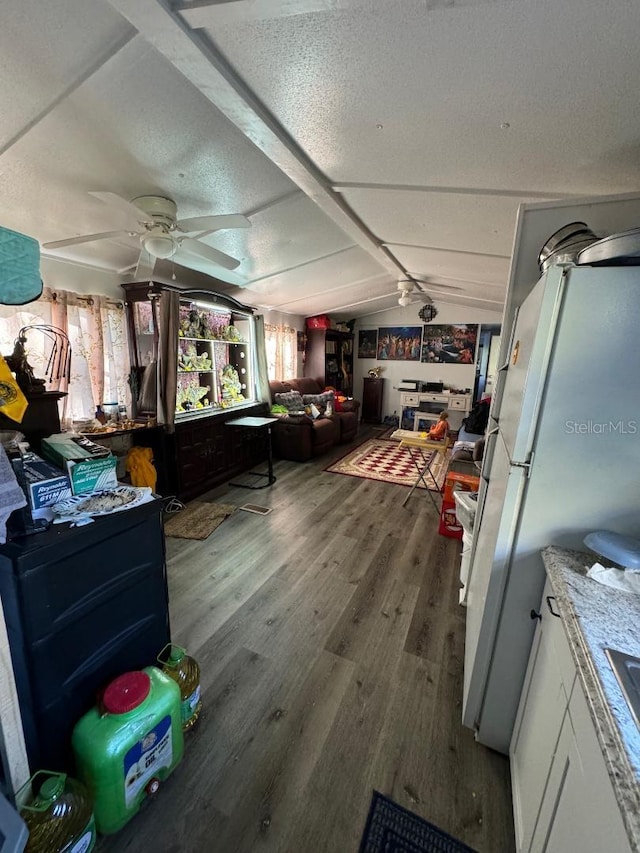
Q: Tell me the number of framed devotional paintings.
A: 3